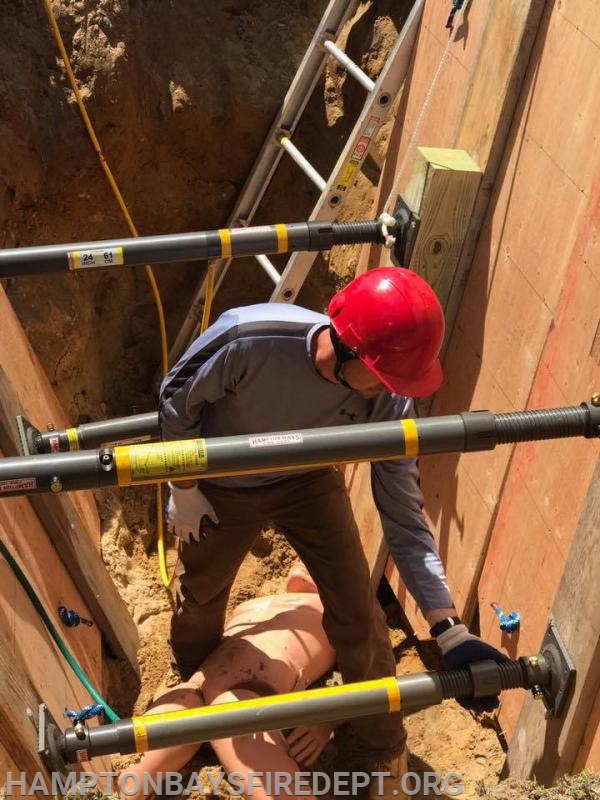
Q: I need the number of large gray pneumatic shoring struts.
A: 4